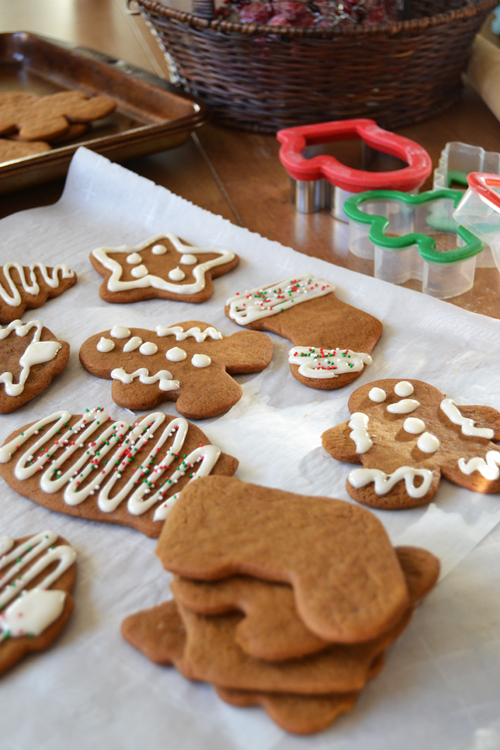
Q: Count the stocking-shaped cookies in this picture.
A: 2